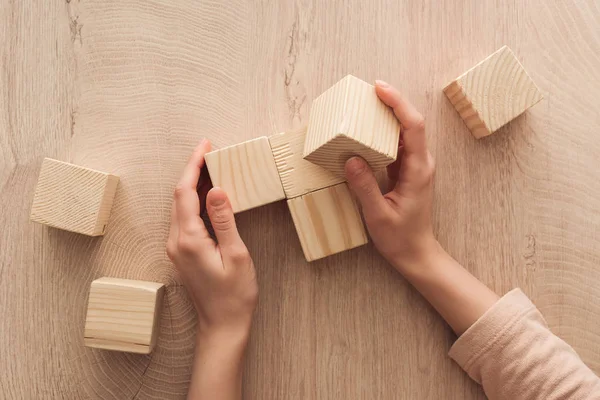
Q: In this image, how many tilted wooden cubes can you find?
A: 1